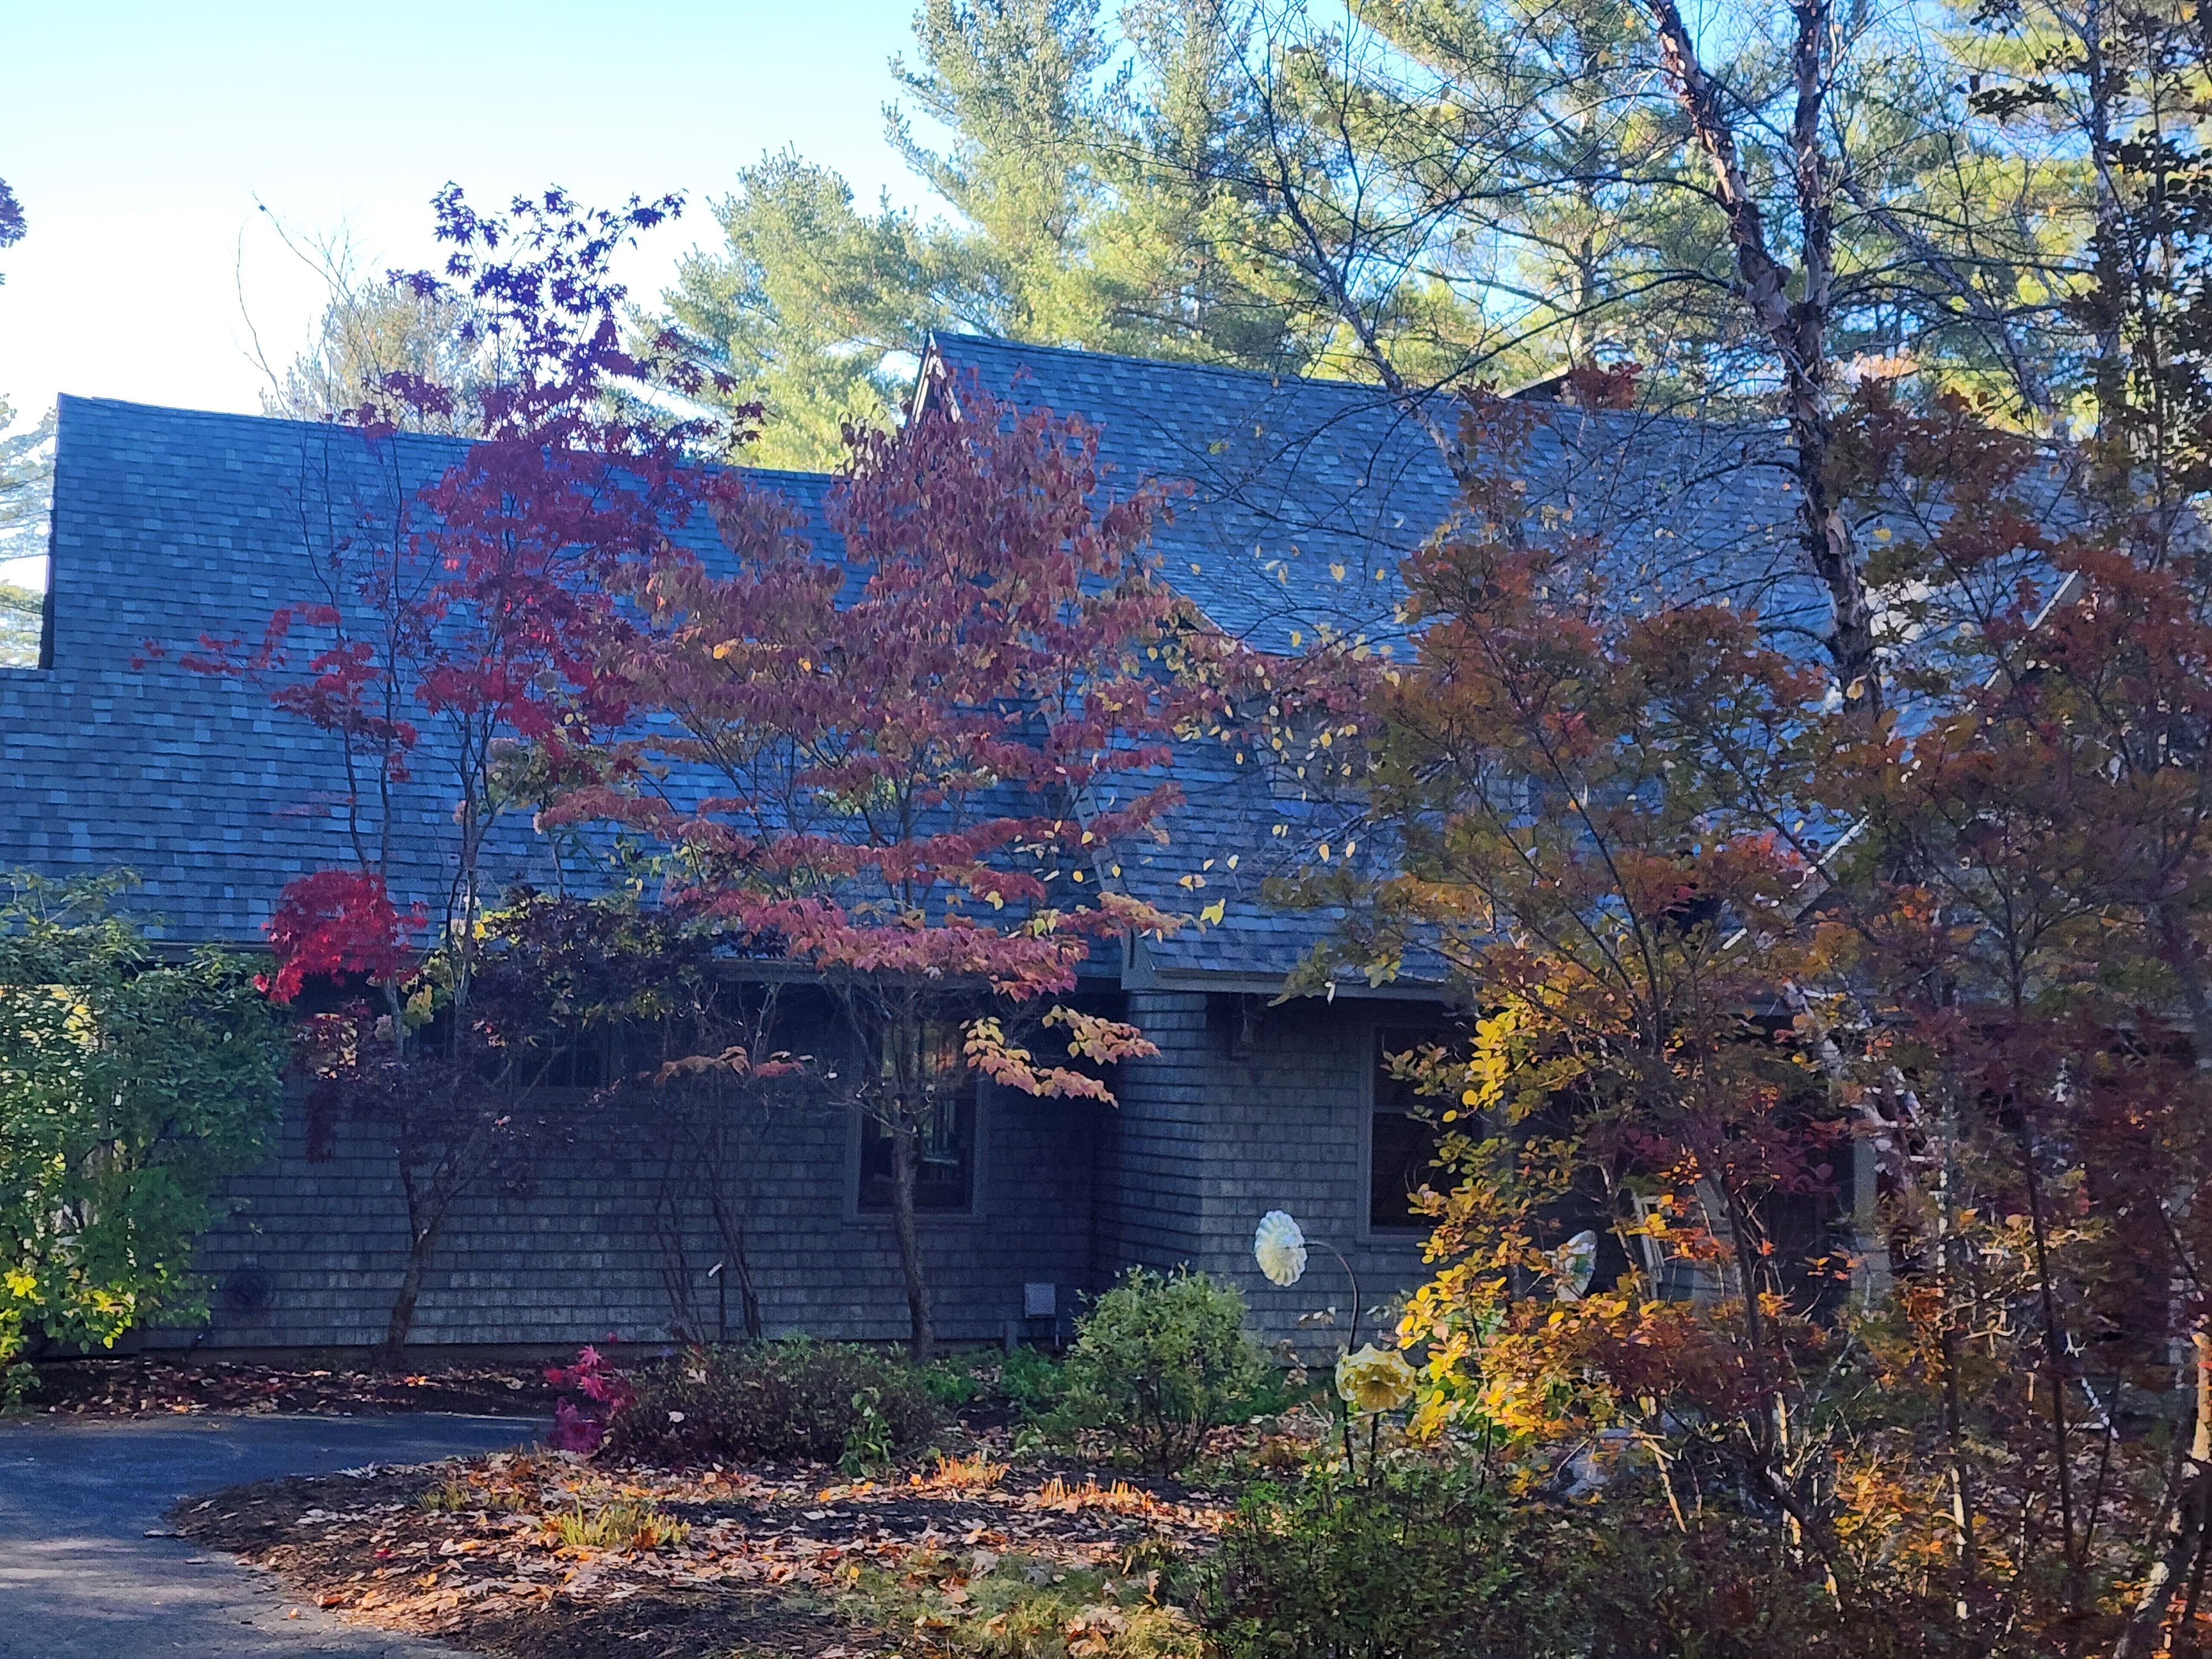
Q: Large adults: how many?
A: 0